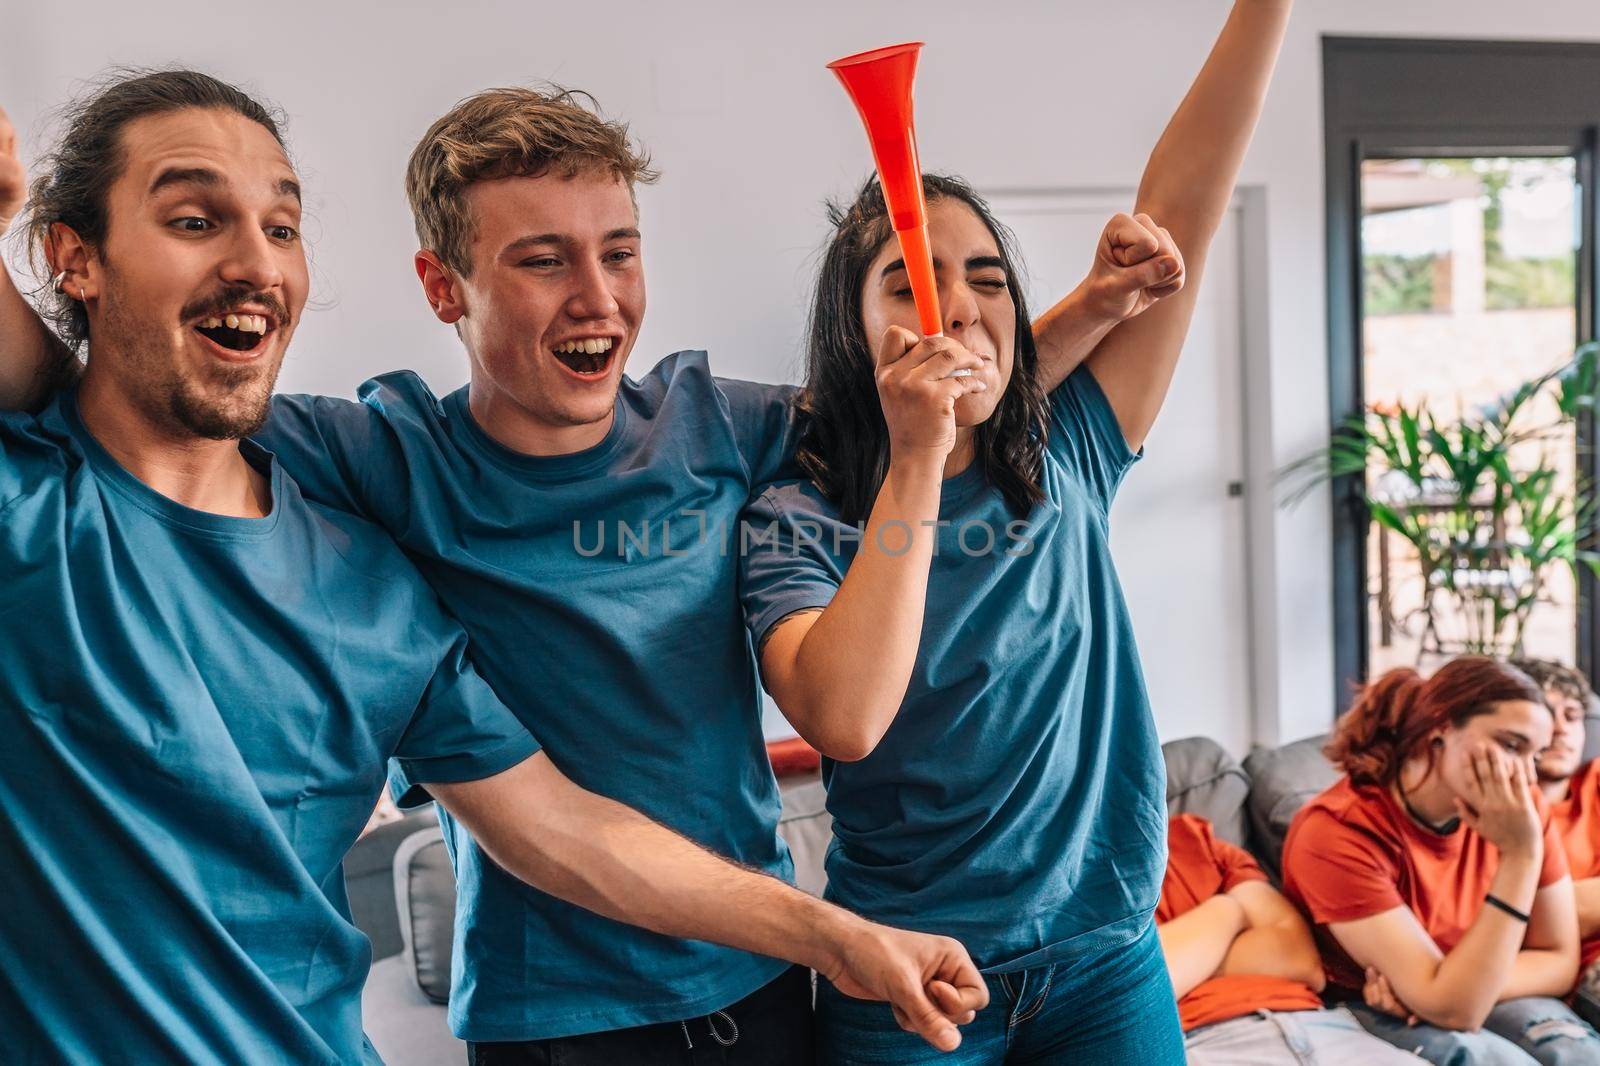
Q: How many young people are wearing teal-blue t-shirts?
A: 3